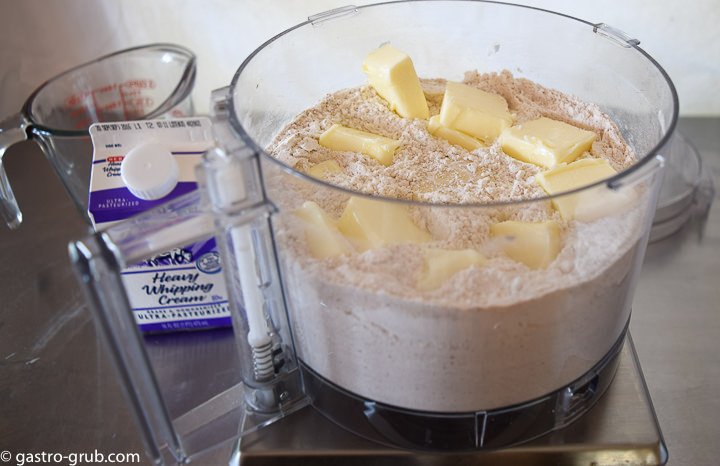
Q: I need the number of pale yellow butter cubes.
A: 11